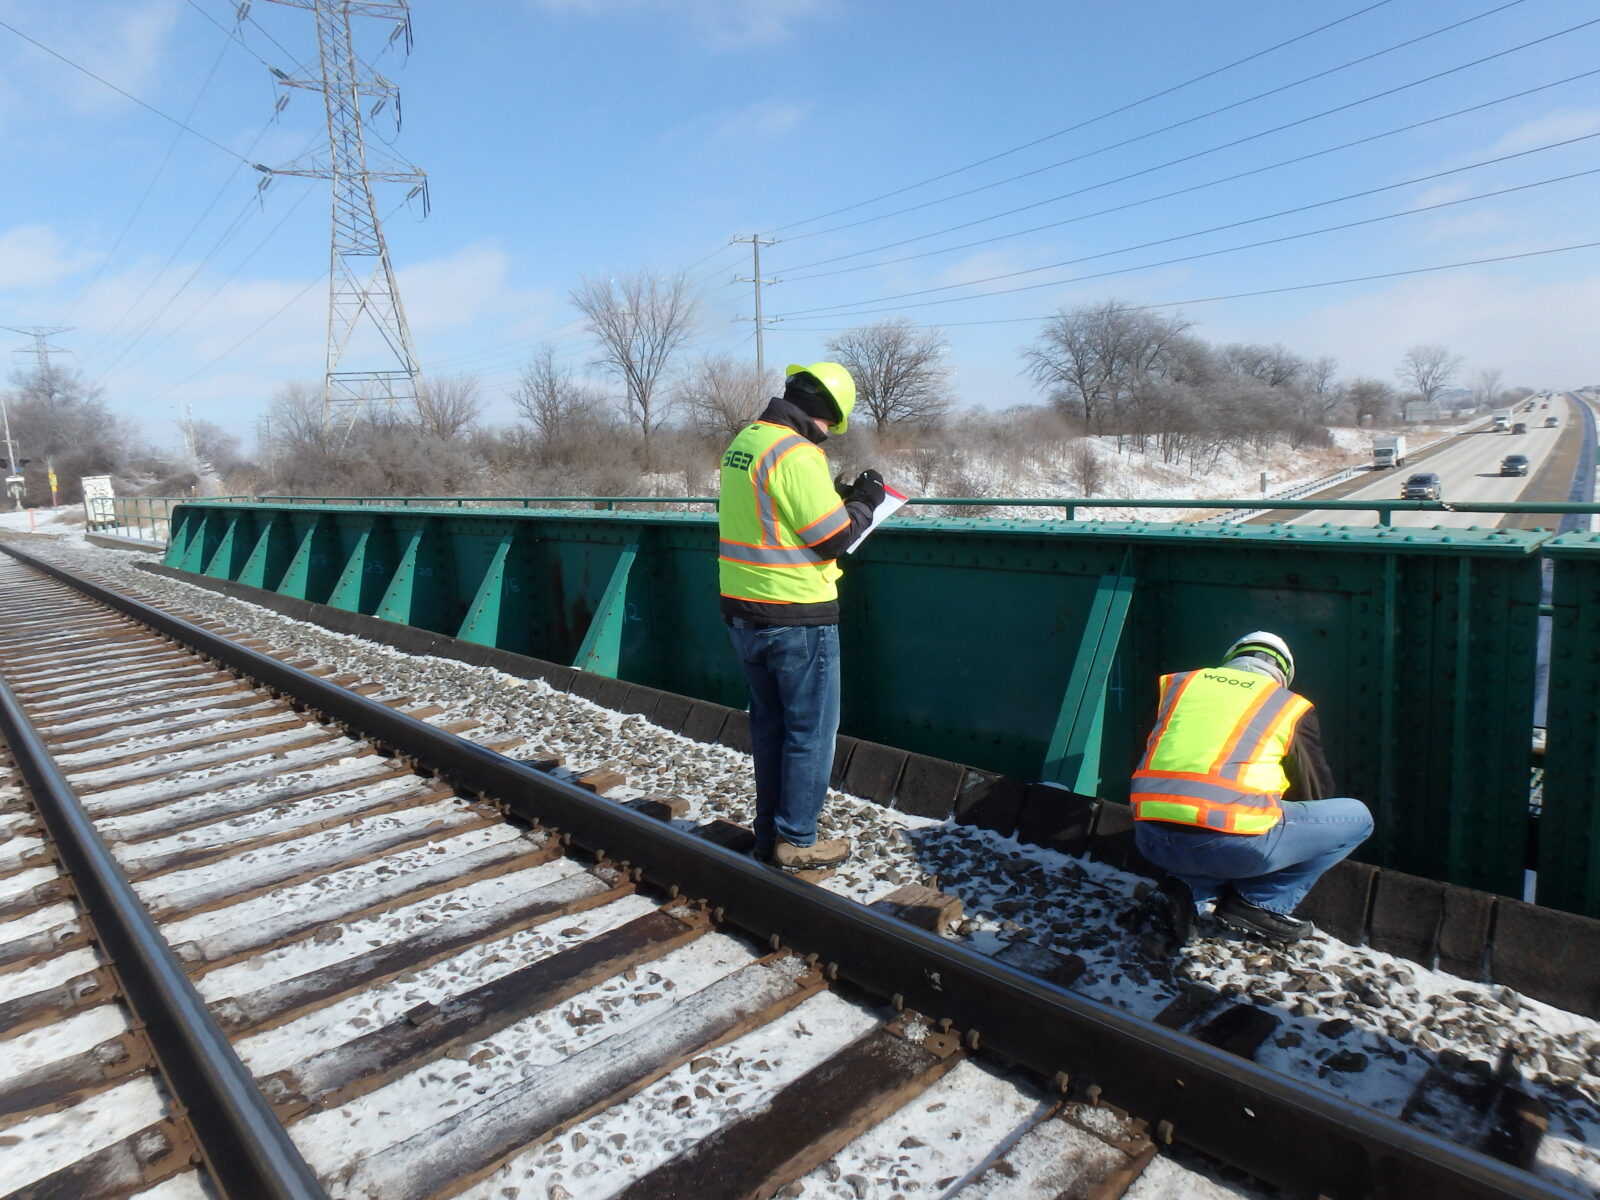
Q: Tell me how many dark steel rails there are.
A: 2